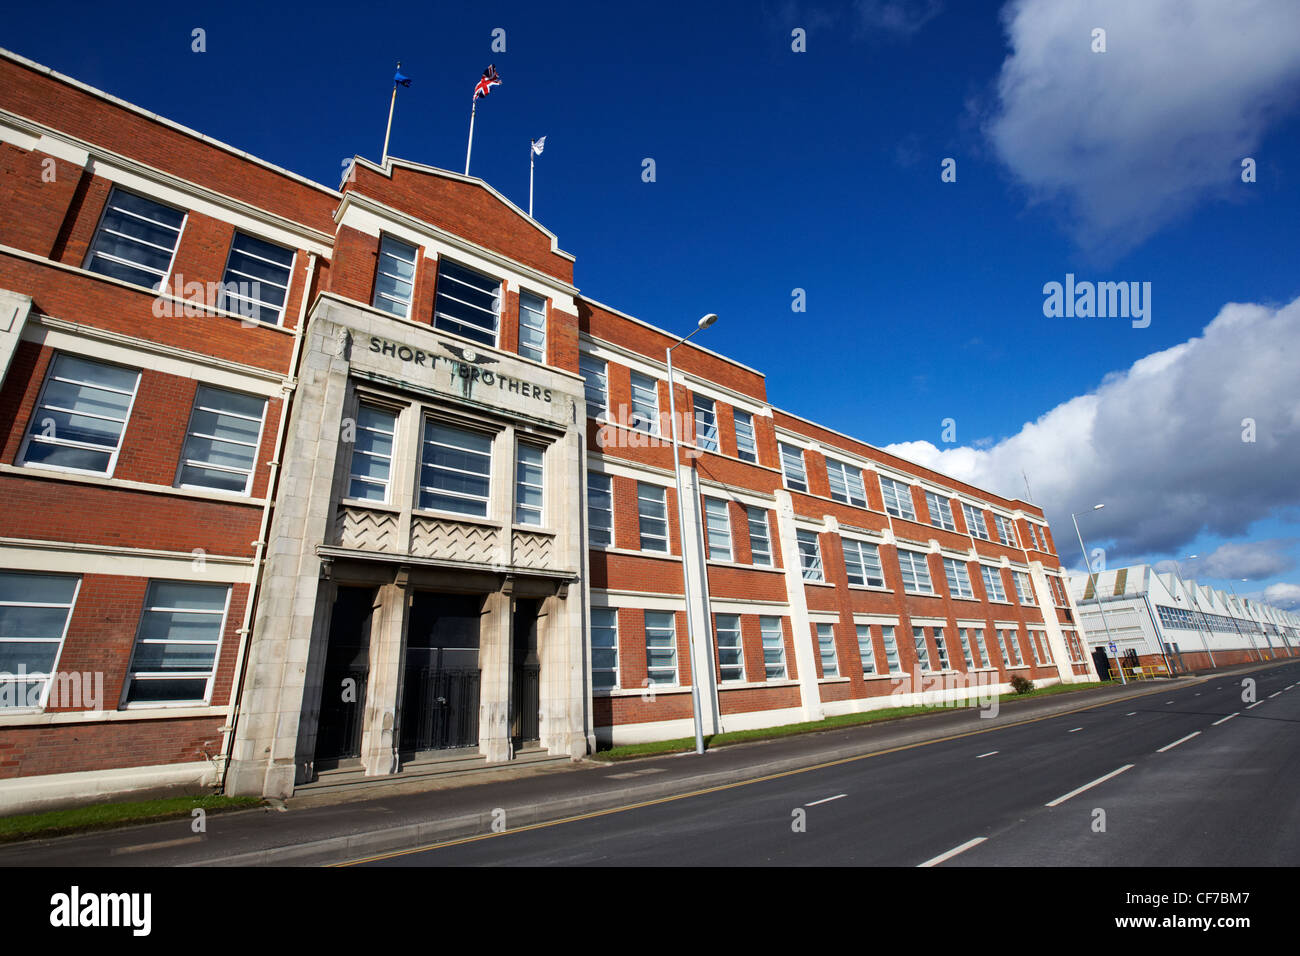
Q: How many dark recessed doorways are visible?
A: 3